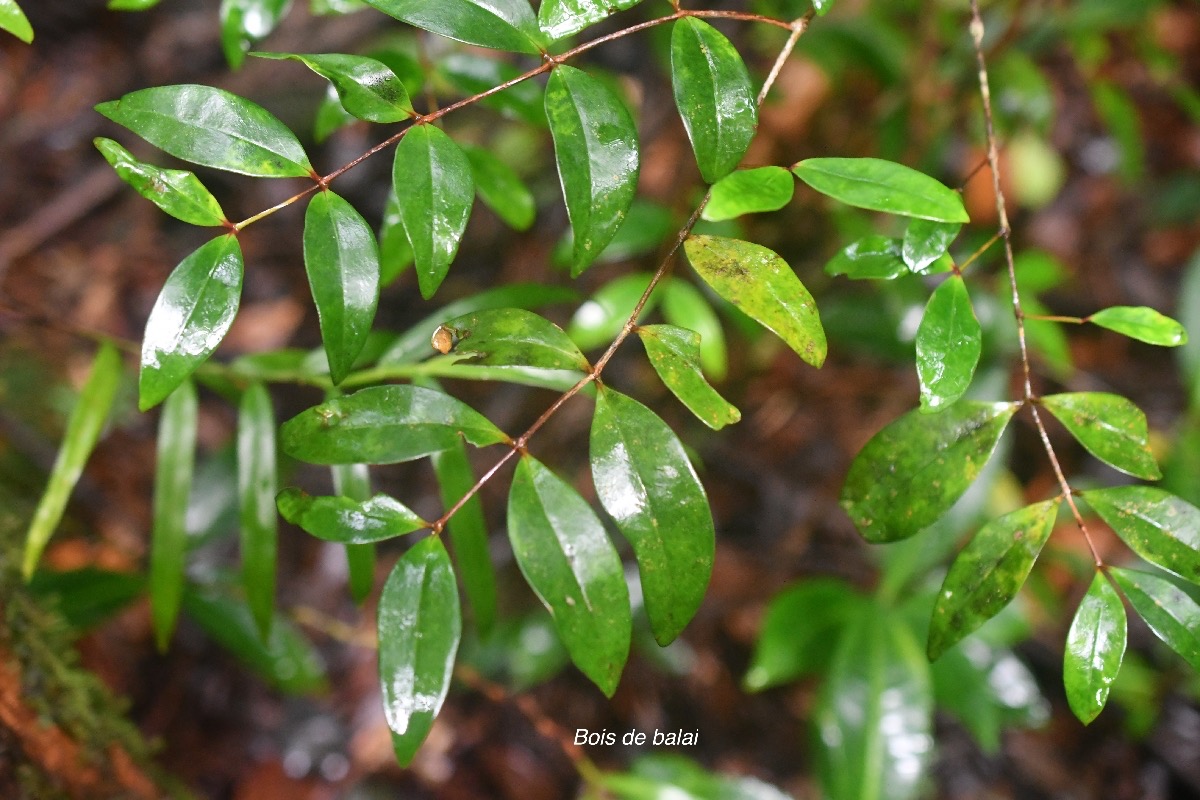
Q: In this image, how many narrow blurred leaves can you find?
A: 5